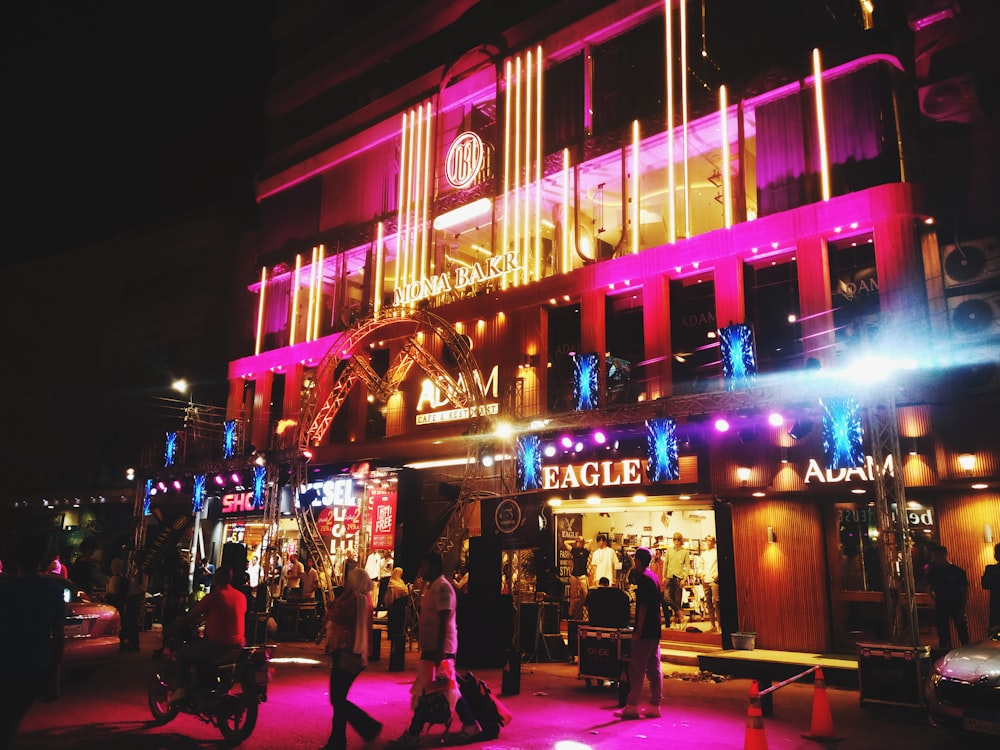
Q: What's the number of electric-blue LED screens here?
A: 10